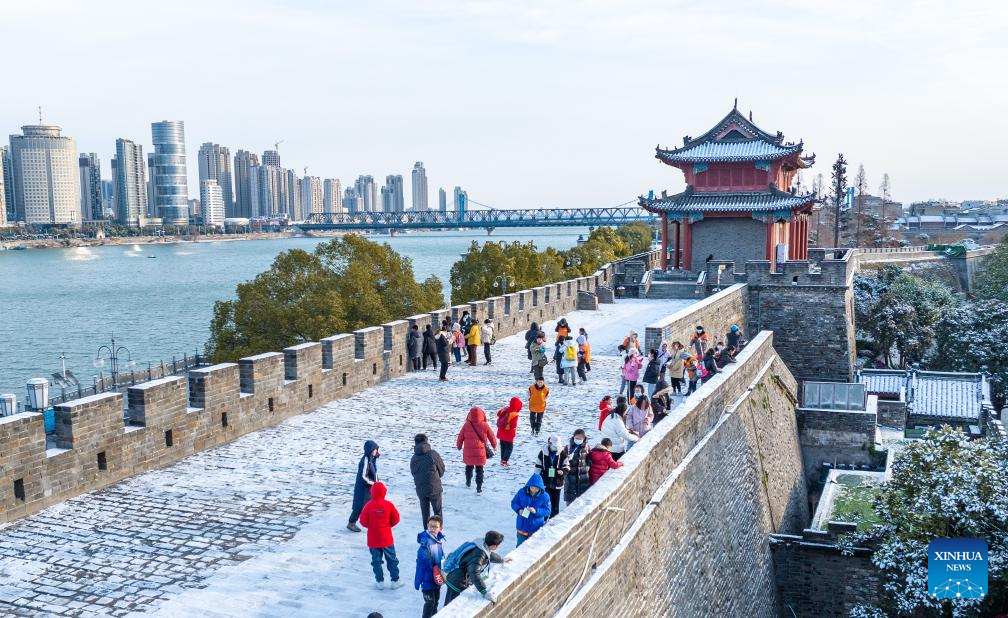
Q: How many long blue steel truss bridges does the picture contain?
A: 1